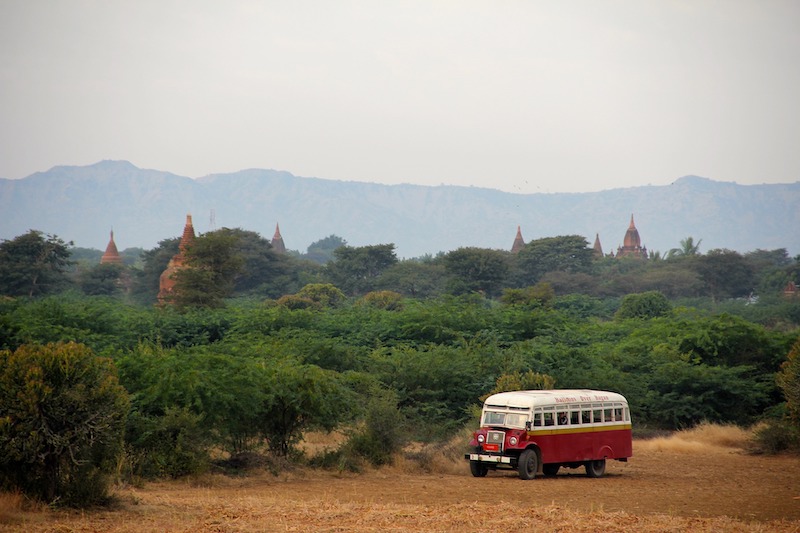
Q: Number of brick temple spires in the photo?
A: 6